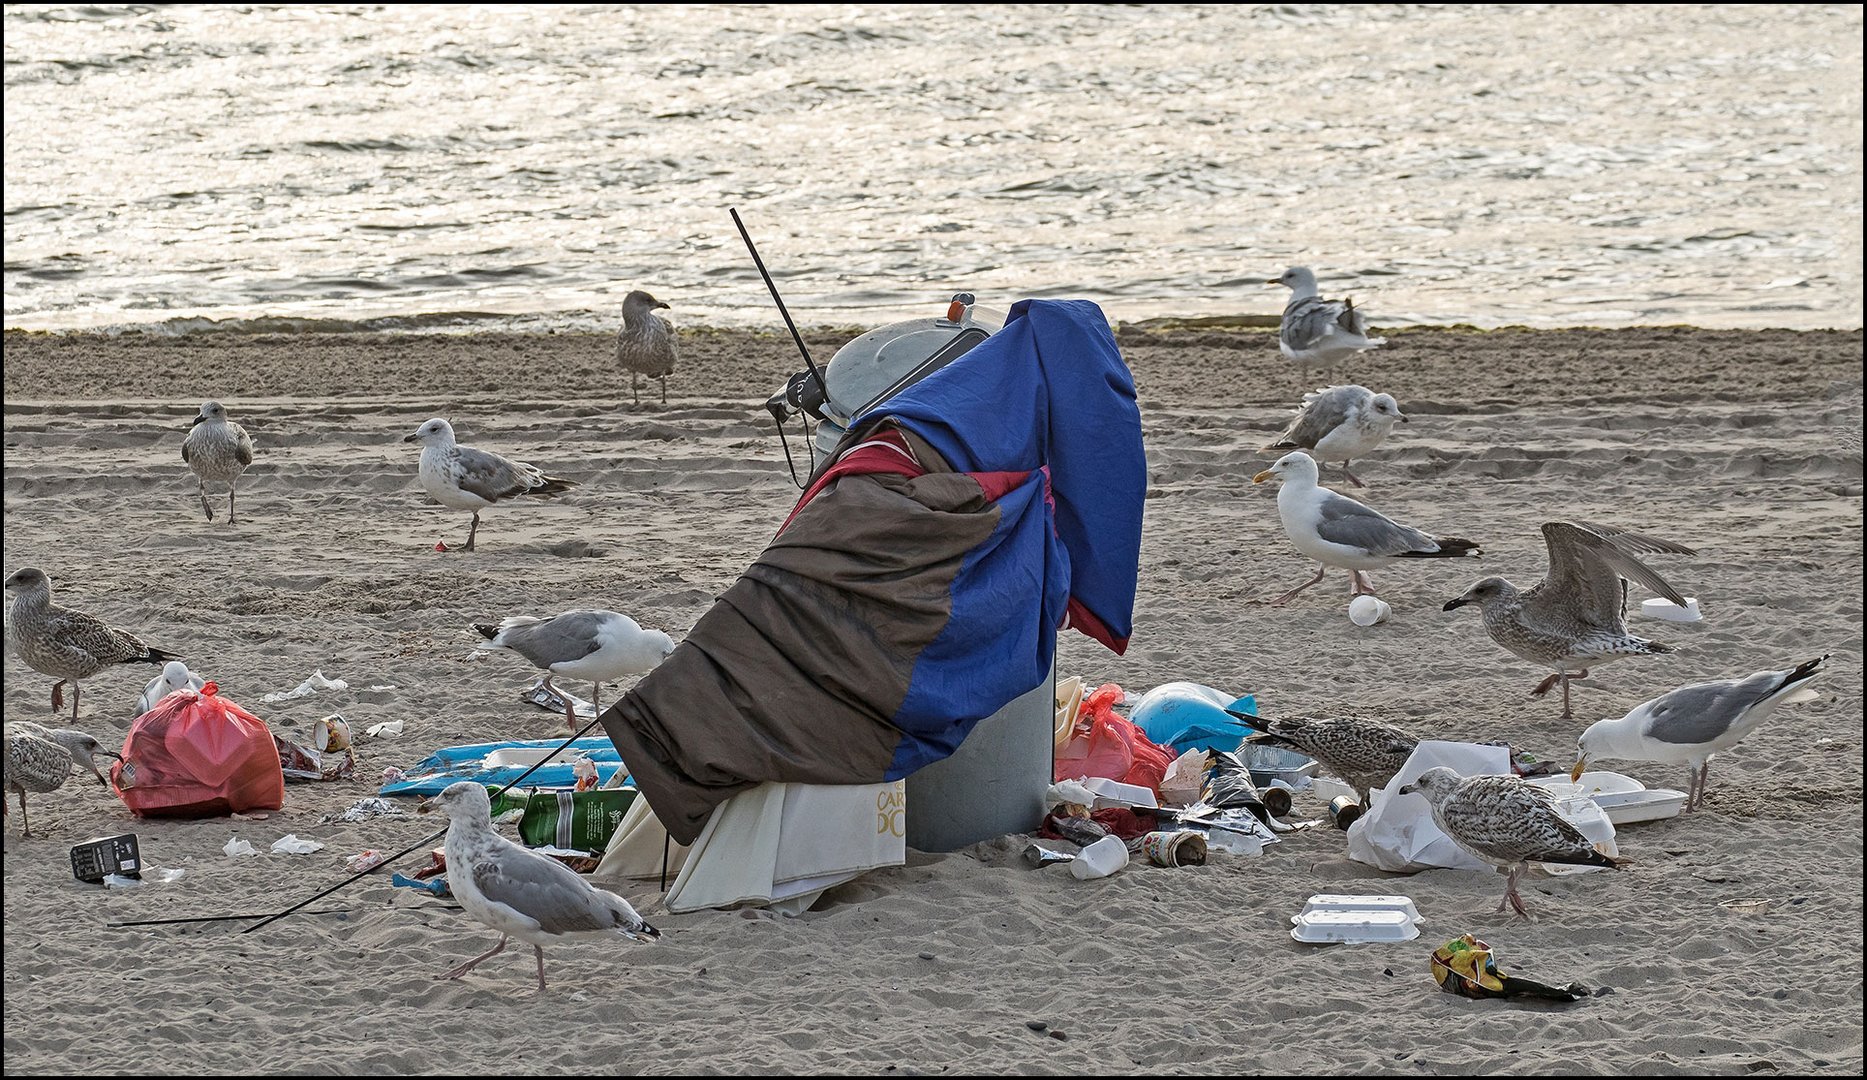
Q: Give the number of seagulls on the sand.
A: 15